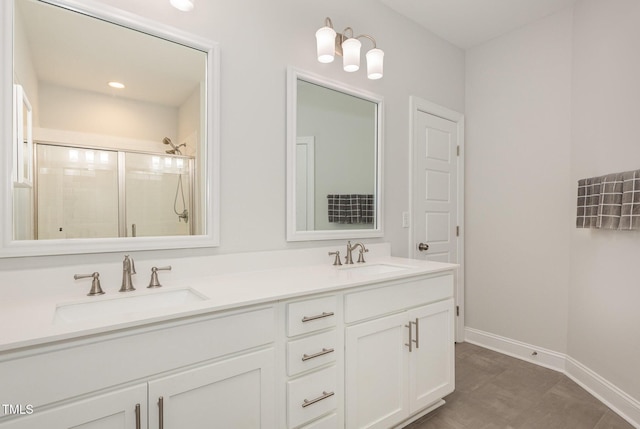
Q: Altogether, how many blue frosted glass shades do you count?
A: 0